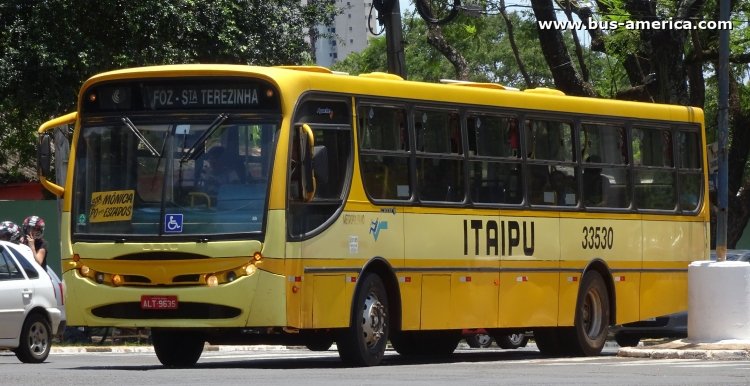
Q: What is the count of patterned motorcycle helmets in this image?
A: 2